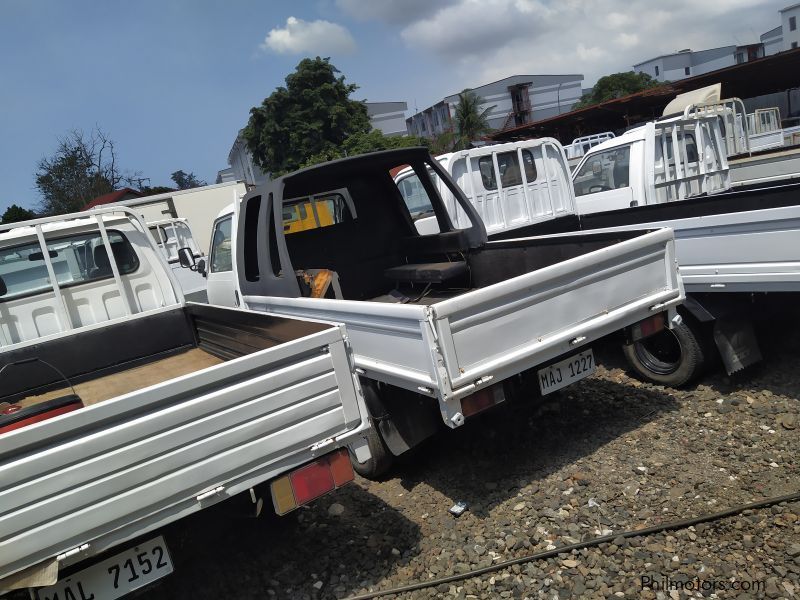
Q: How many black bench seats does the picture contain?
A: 1